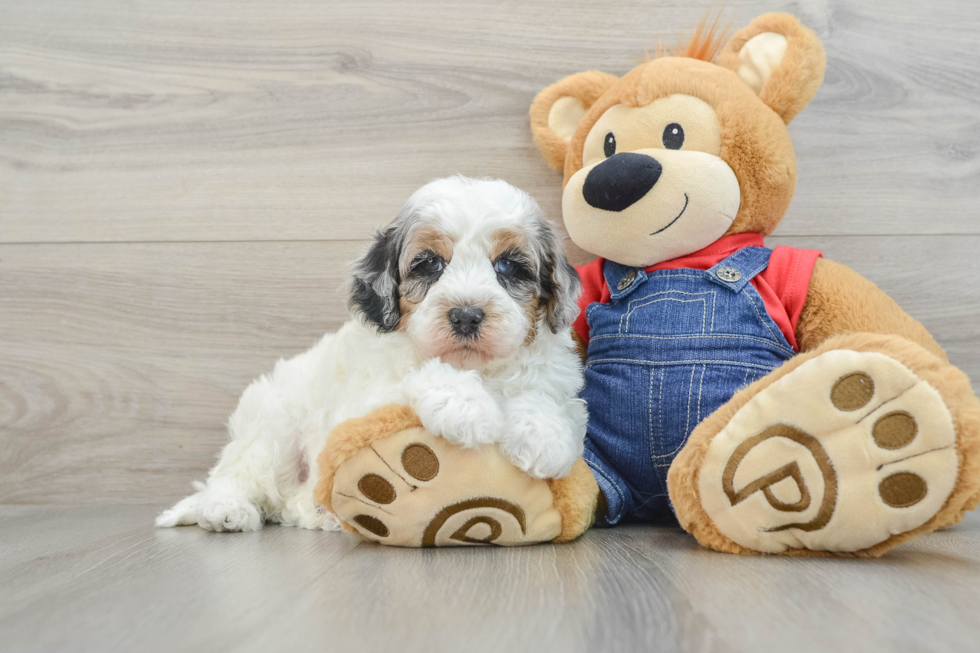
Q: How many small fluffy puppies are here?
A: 1